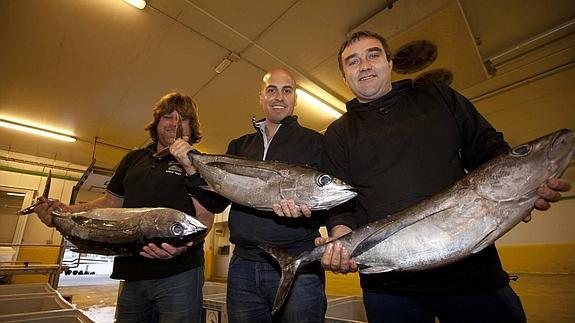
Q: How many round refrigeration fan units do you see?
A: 2